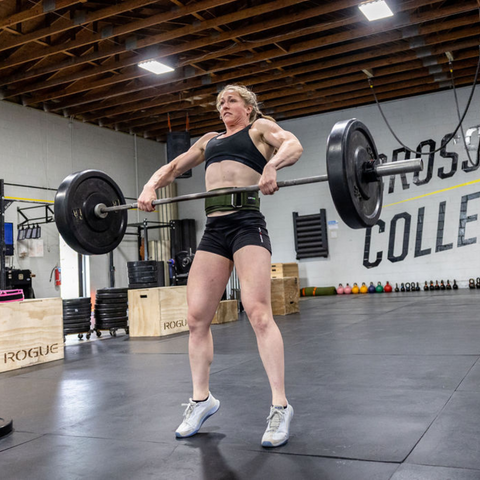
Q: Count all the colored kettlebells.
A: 7